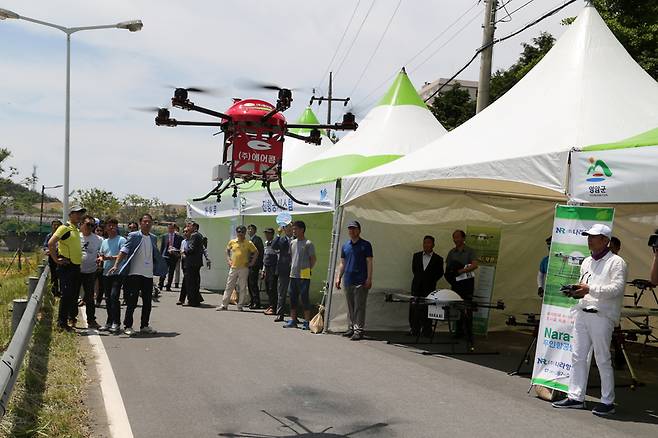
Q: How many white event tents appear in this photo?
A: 3